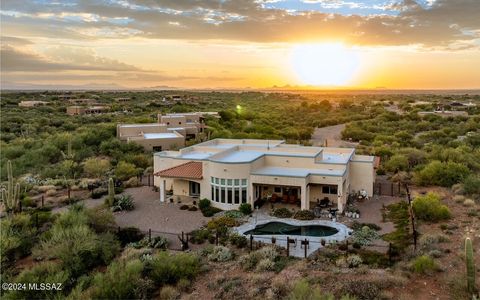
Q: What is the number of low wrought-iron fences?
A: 1